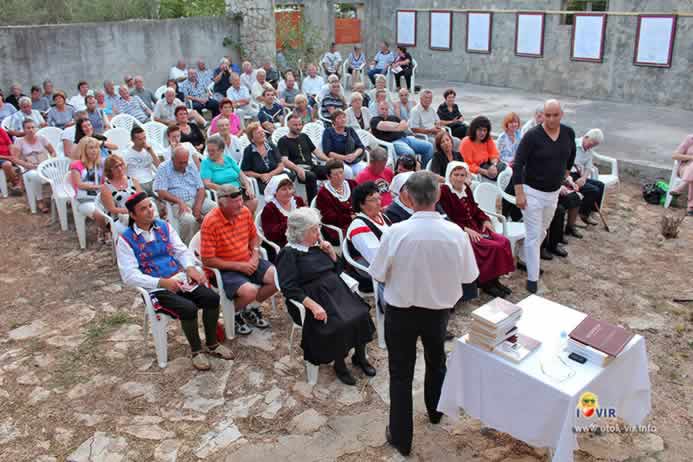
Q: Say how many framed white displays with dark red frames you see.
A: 6